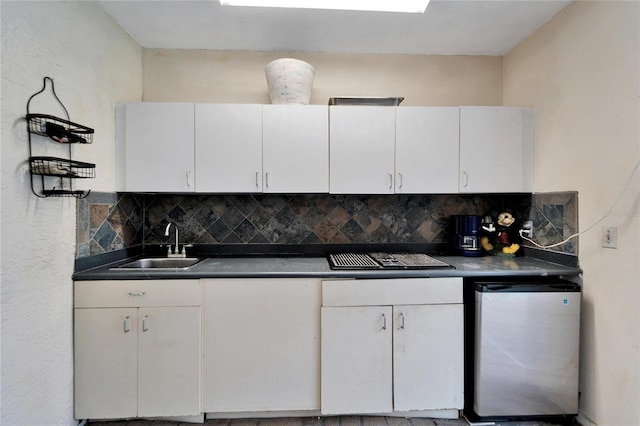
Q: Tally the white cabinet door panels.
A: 10